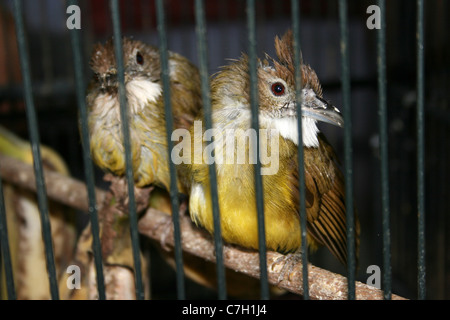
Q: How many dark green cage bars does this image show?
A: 11